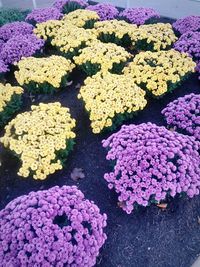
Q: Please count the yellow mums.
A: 11